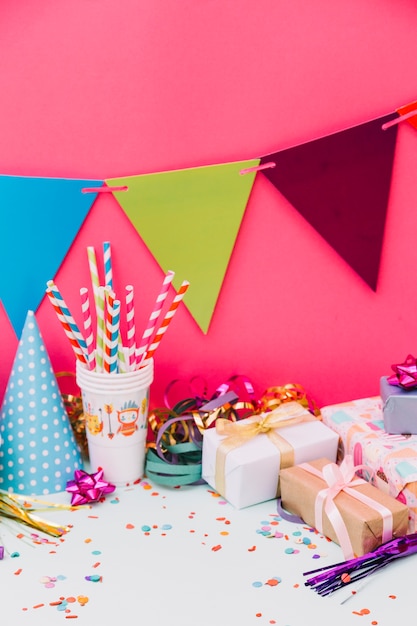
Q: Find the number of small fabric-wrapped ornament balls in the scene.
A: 0